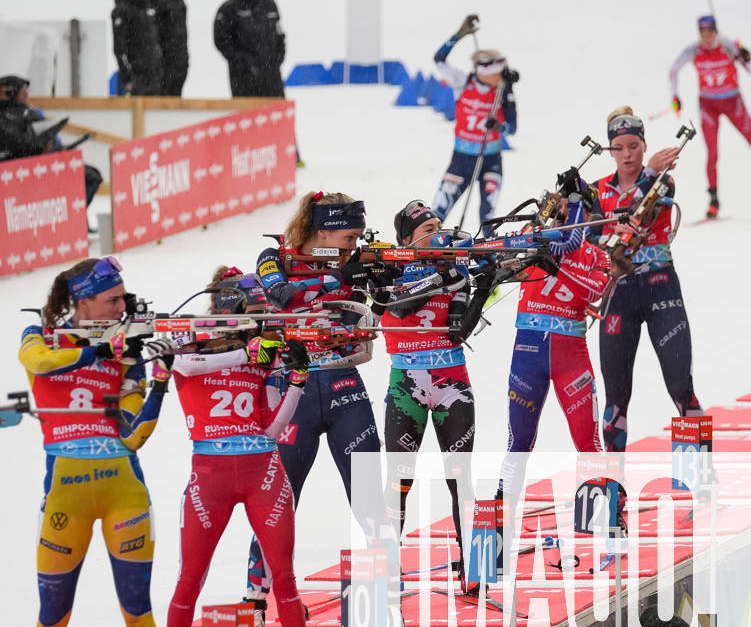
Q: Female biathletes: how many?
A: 8